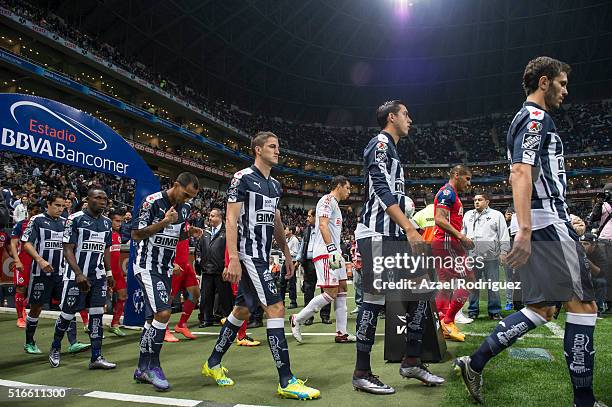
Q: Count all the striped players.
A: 6